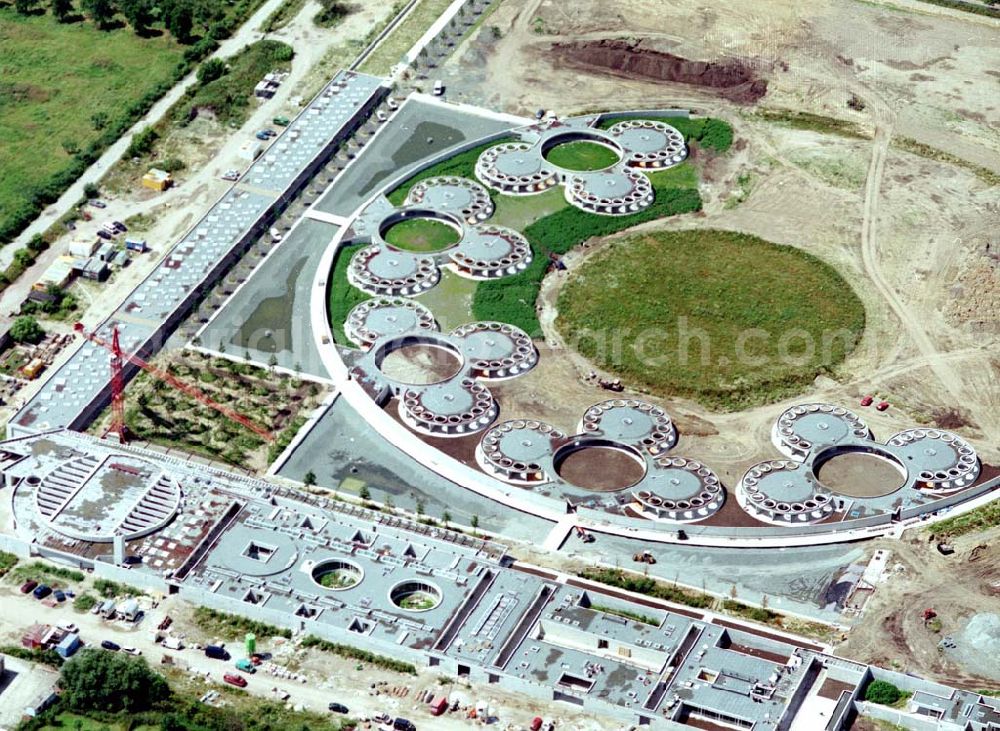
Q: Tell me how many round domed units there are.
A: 15